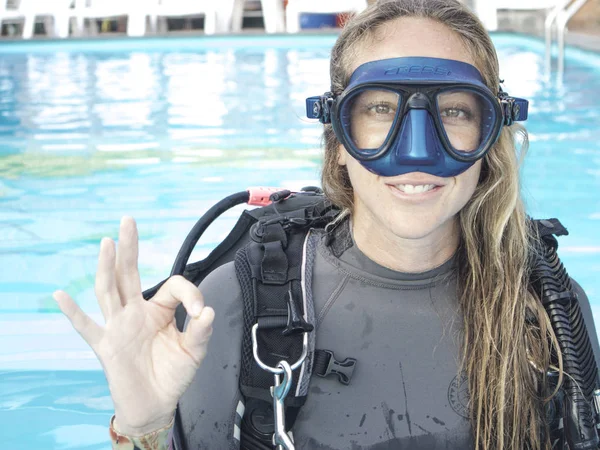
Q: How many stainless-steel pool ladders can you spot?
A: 1